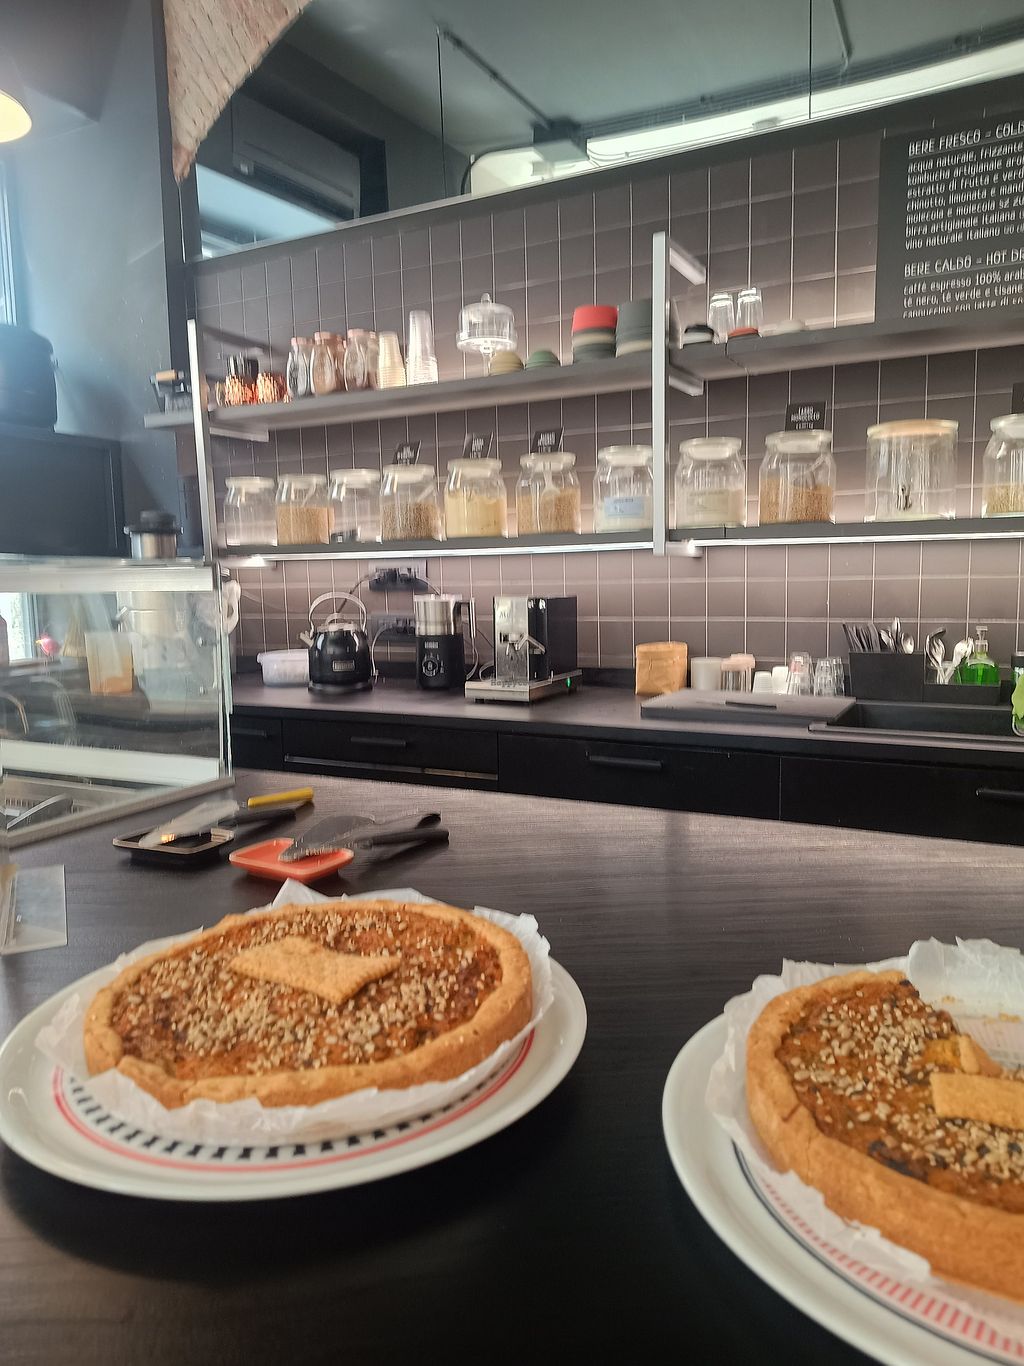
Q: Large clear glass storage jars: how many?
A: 11